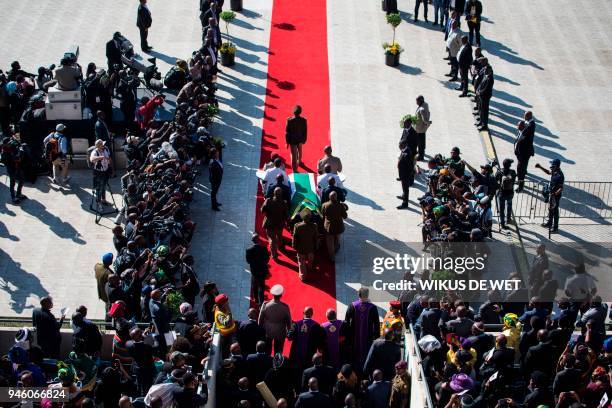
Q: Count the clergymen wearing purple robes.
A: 3